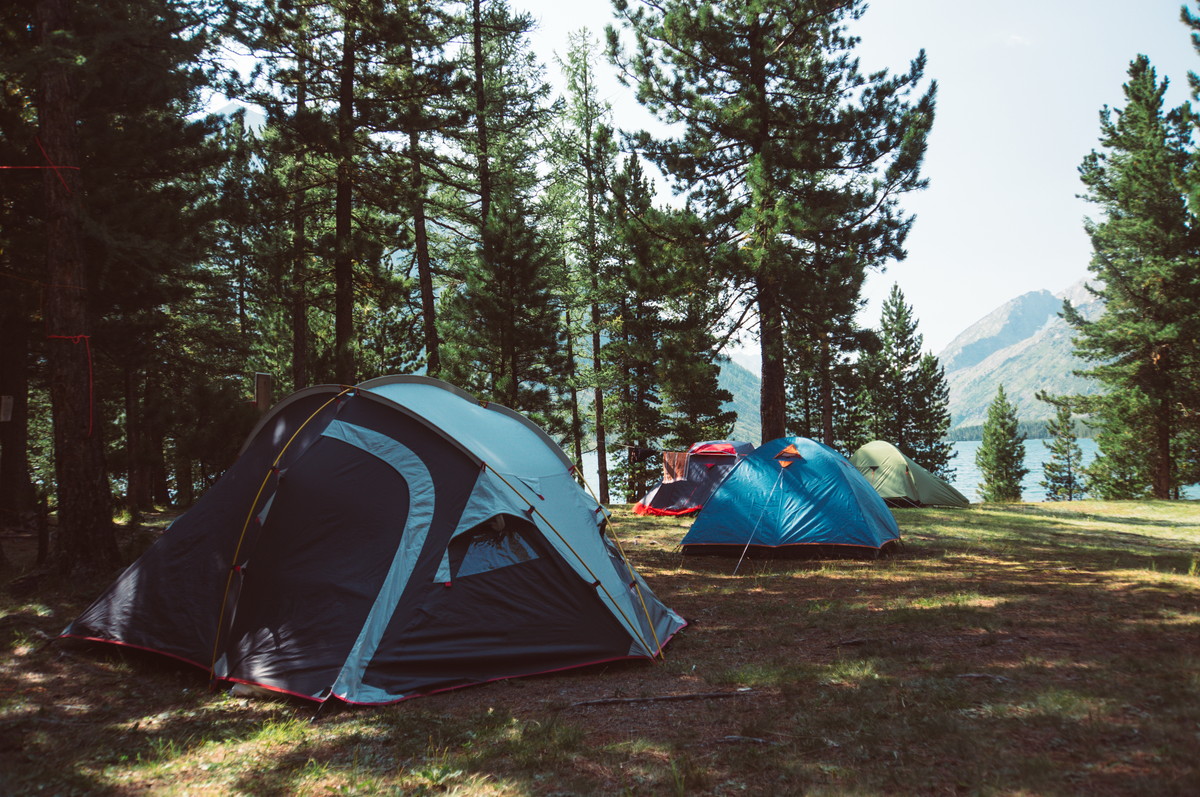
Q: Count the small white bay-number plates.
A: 0